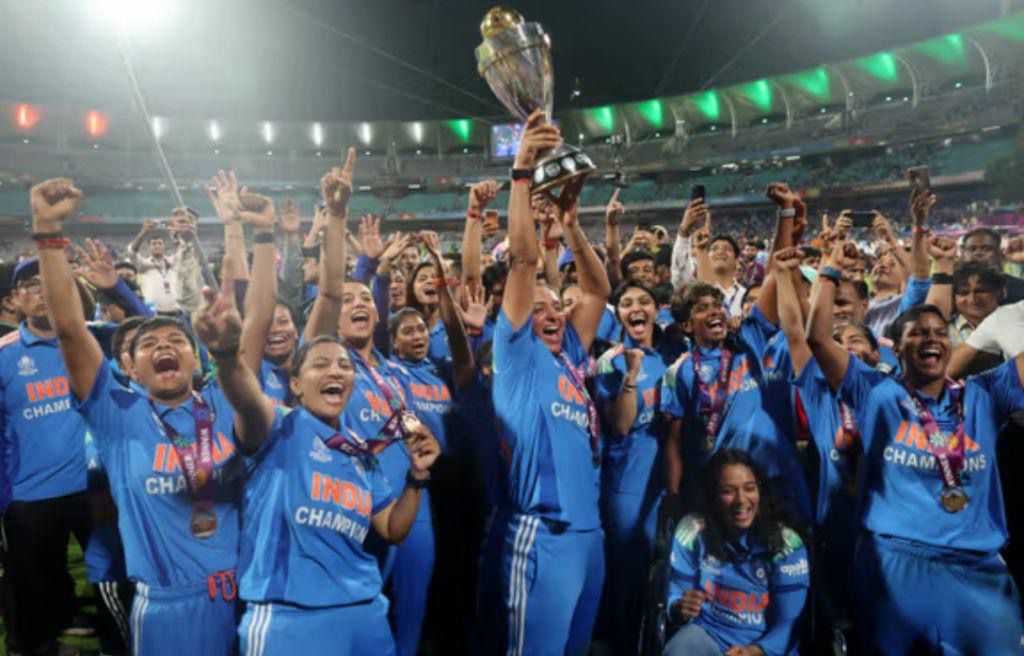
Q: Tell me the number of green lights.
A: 9